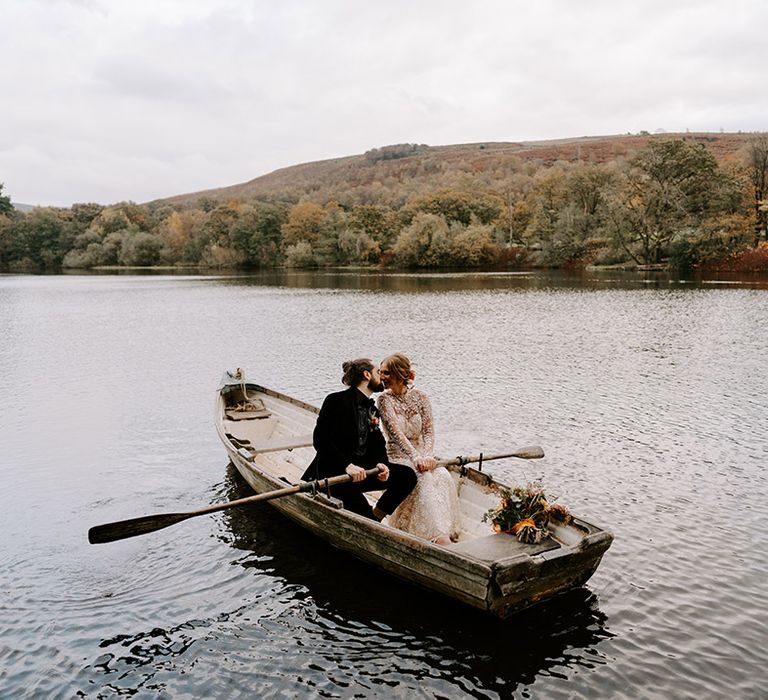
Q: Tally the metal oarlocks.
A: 2